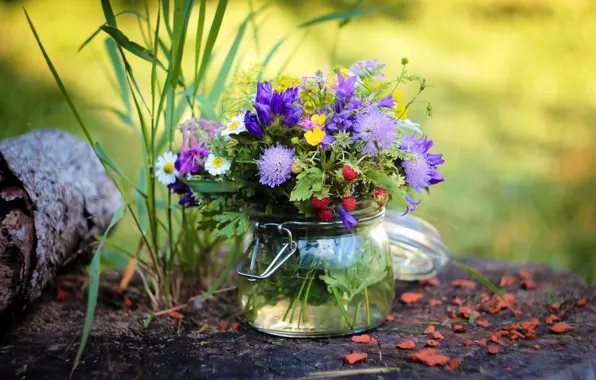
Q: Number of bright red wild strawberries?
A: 5